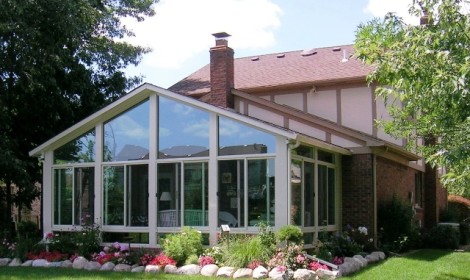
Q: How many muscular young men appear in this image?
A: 0